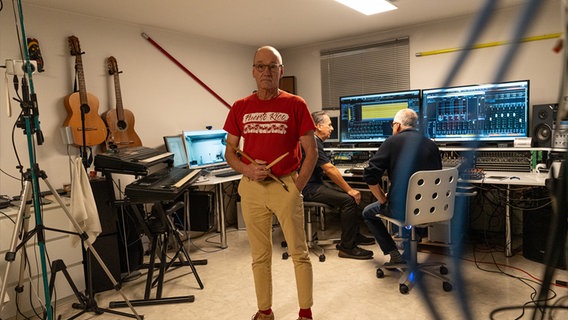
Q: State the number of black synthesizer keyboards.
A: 2